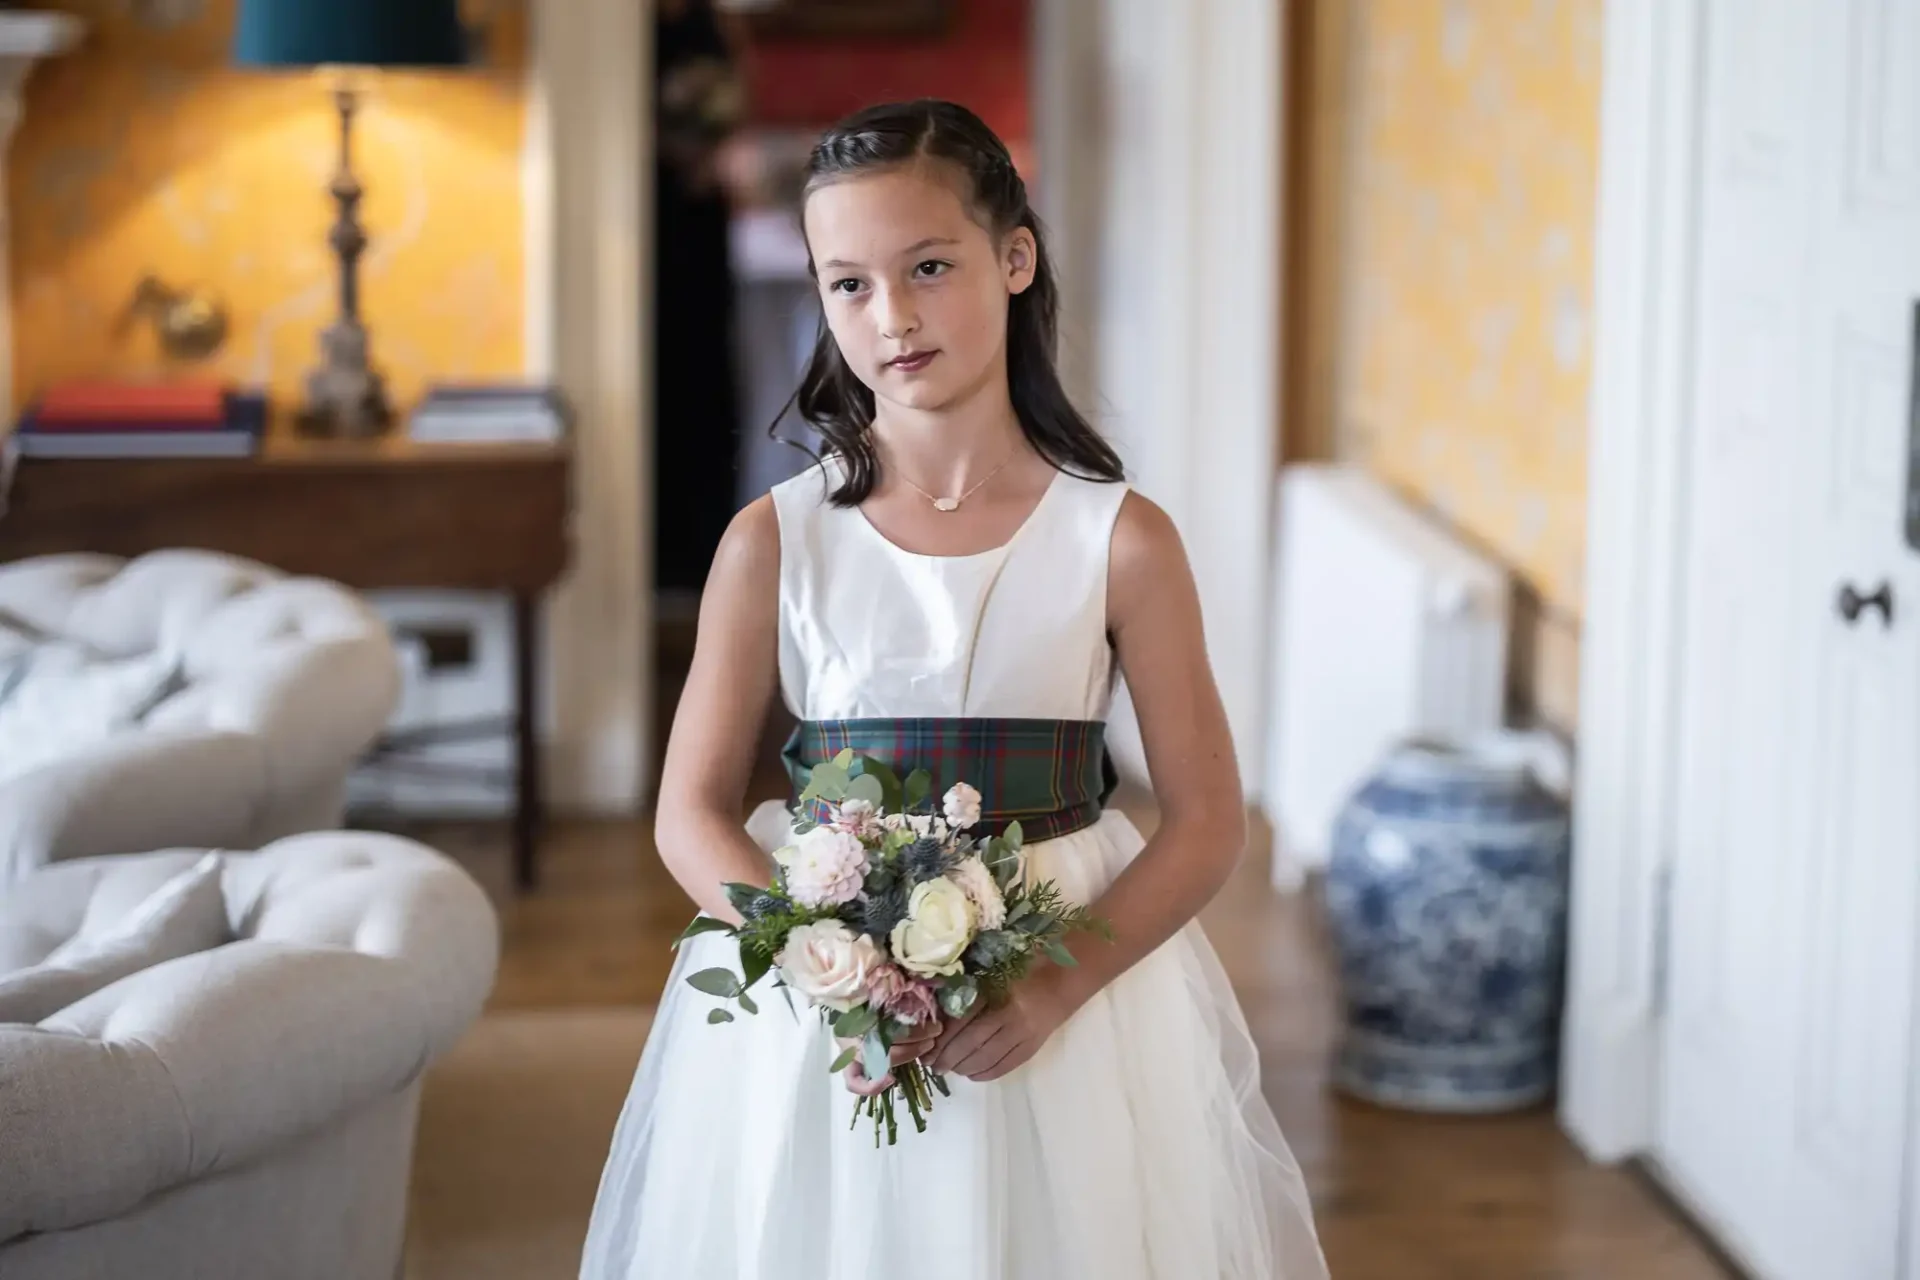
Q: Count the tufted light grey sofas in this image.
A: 2